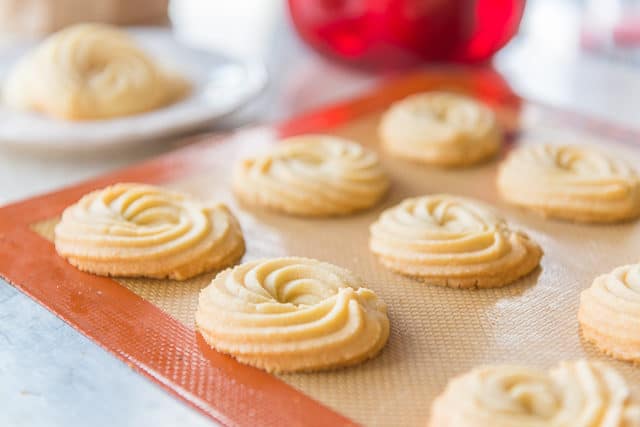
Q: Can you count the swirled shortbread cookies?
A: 9